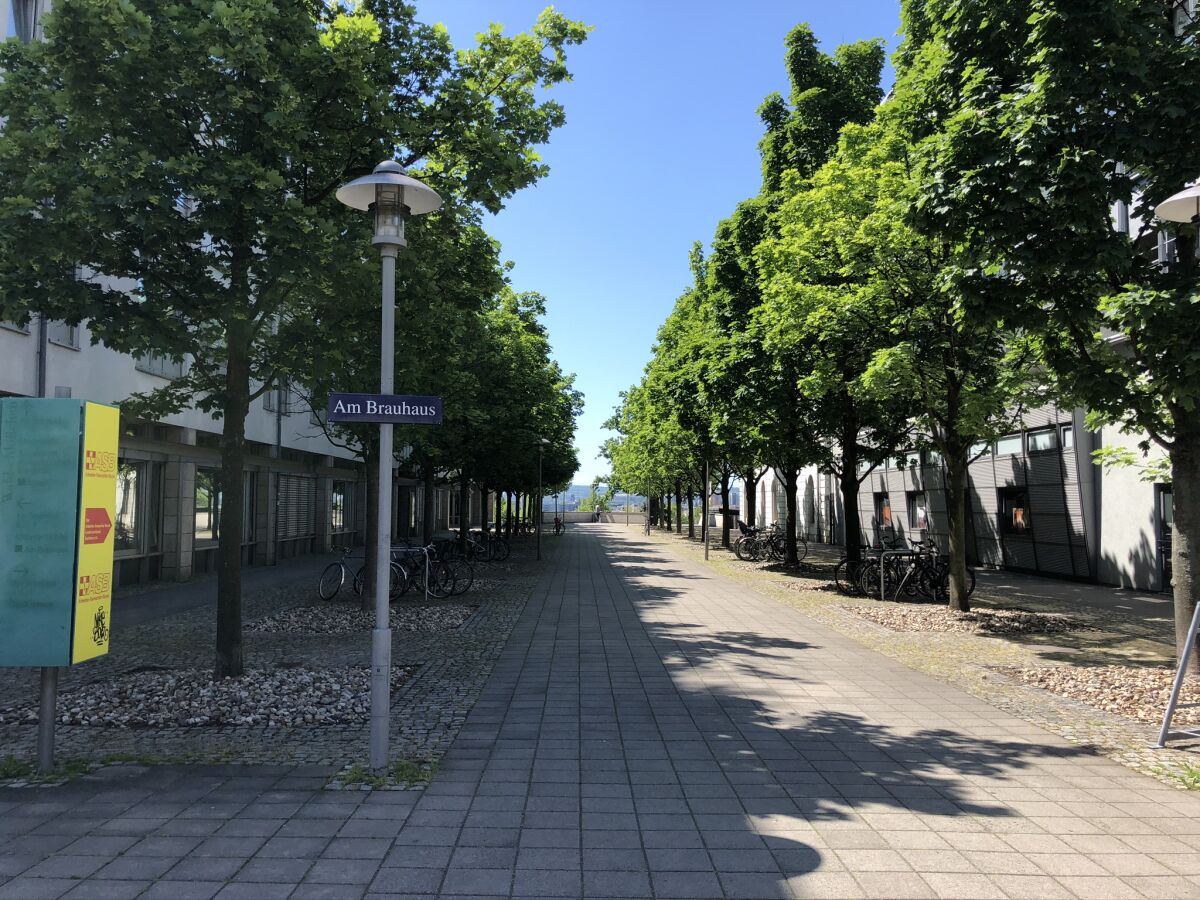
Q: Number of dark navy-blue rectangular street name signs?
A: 1